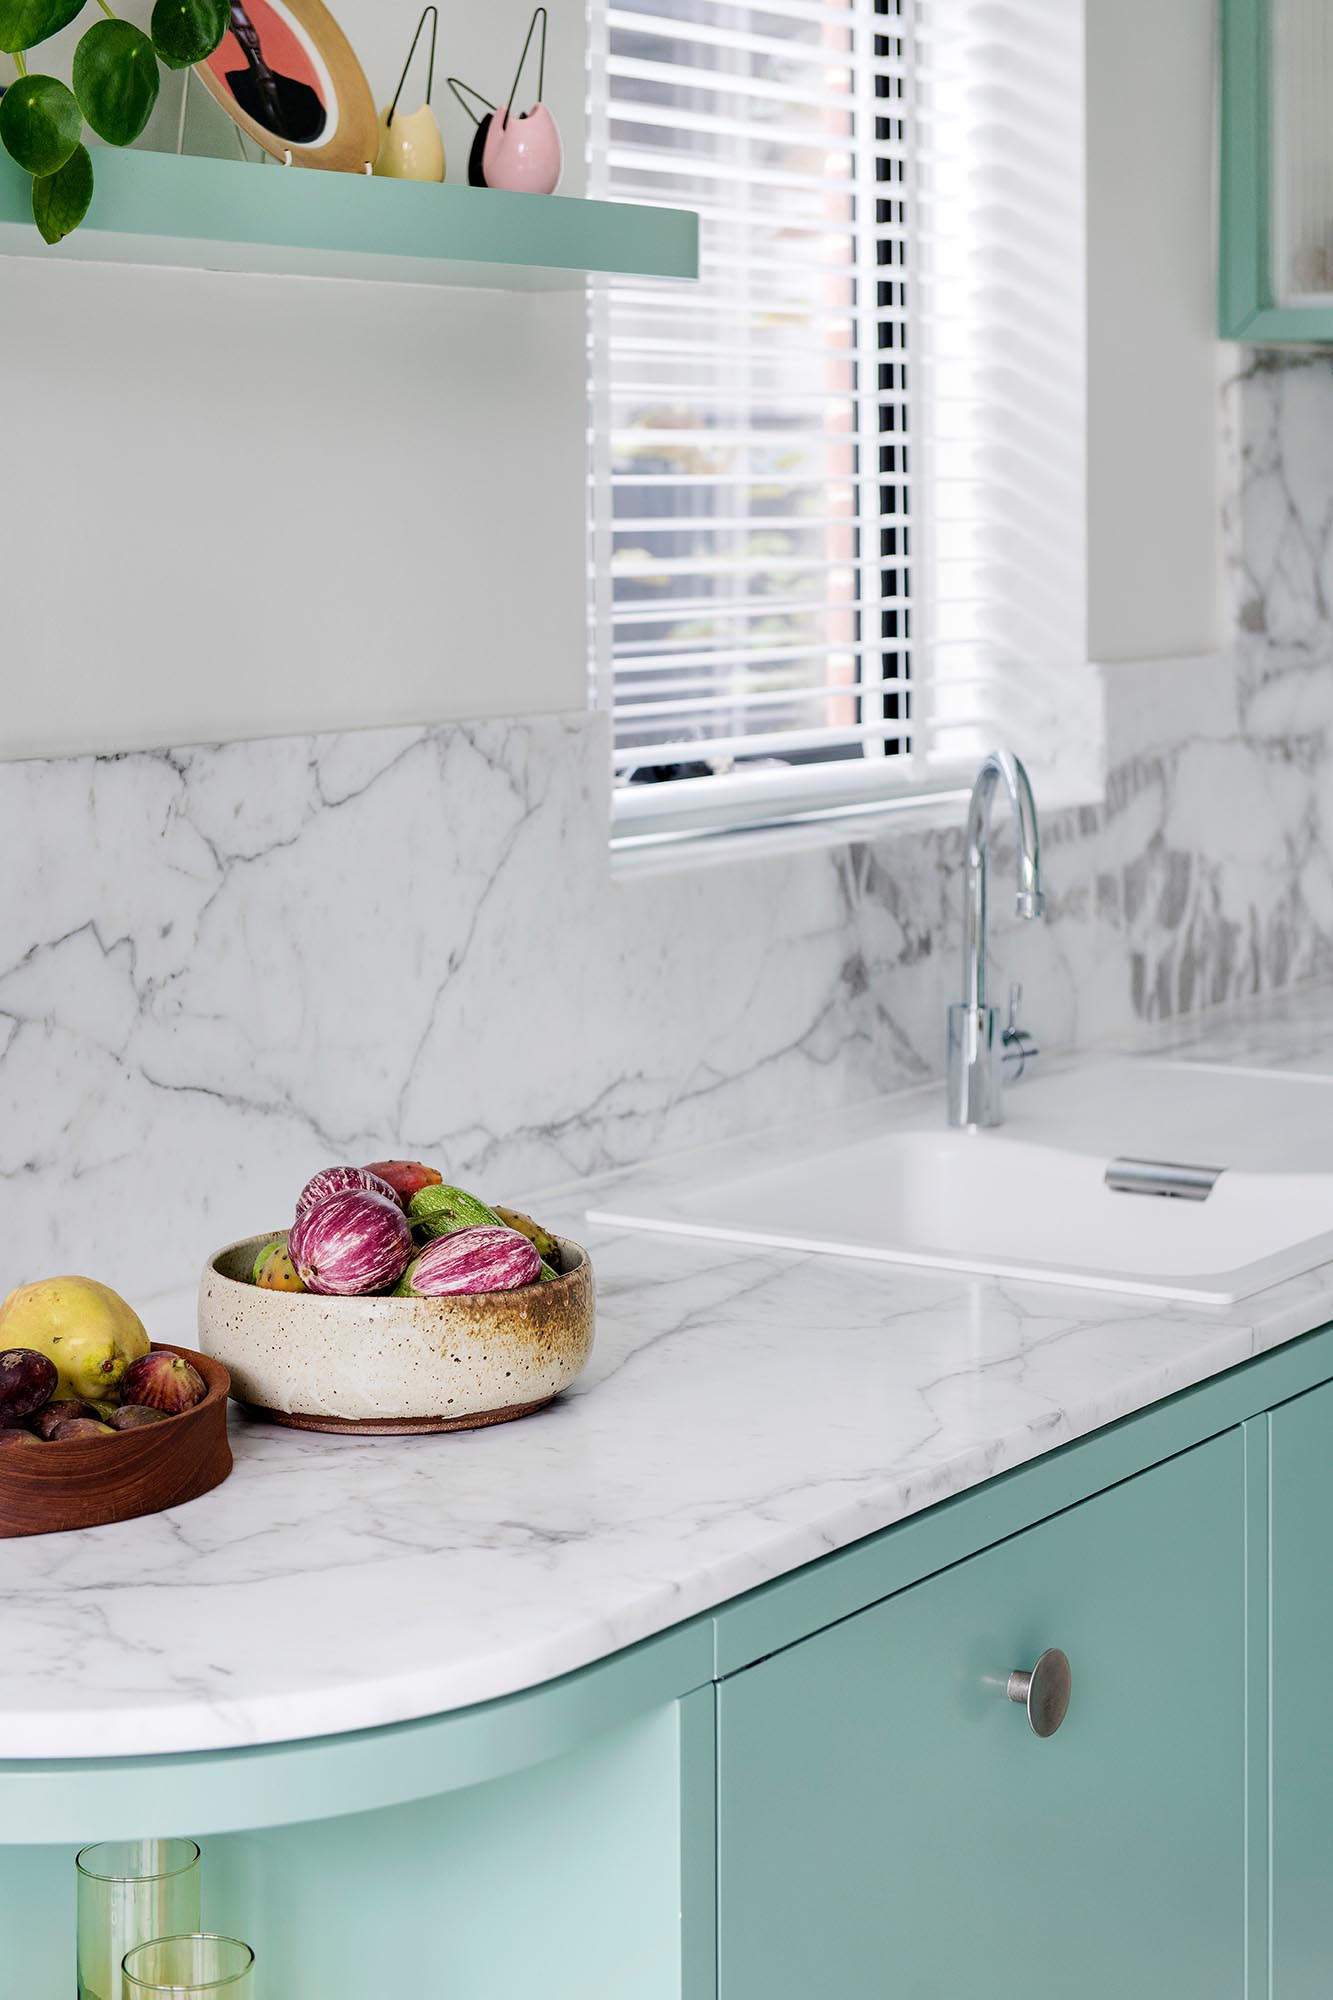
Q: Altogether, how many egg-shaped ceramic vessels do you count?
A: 3